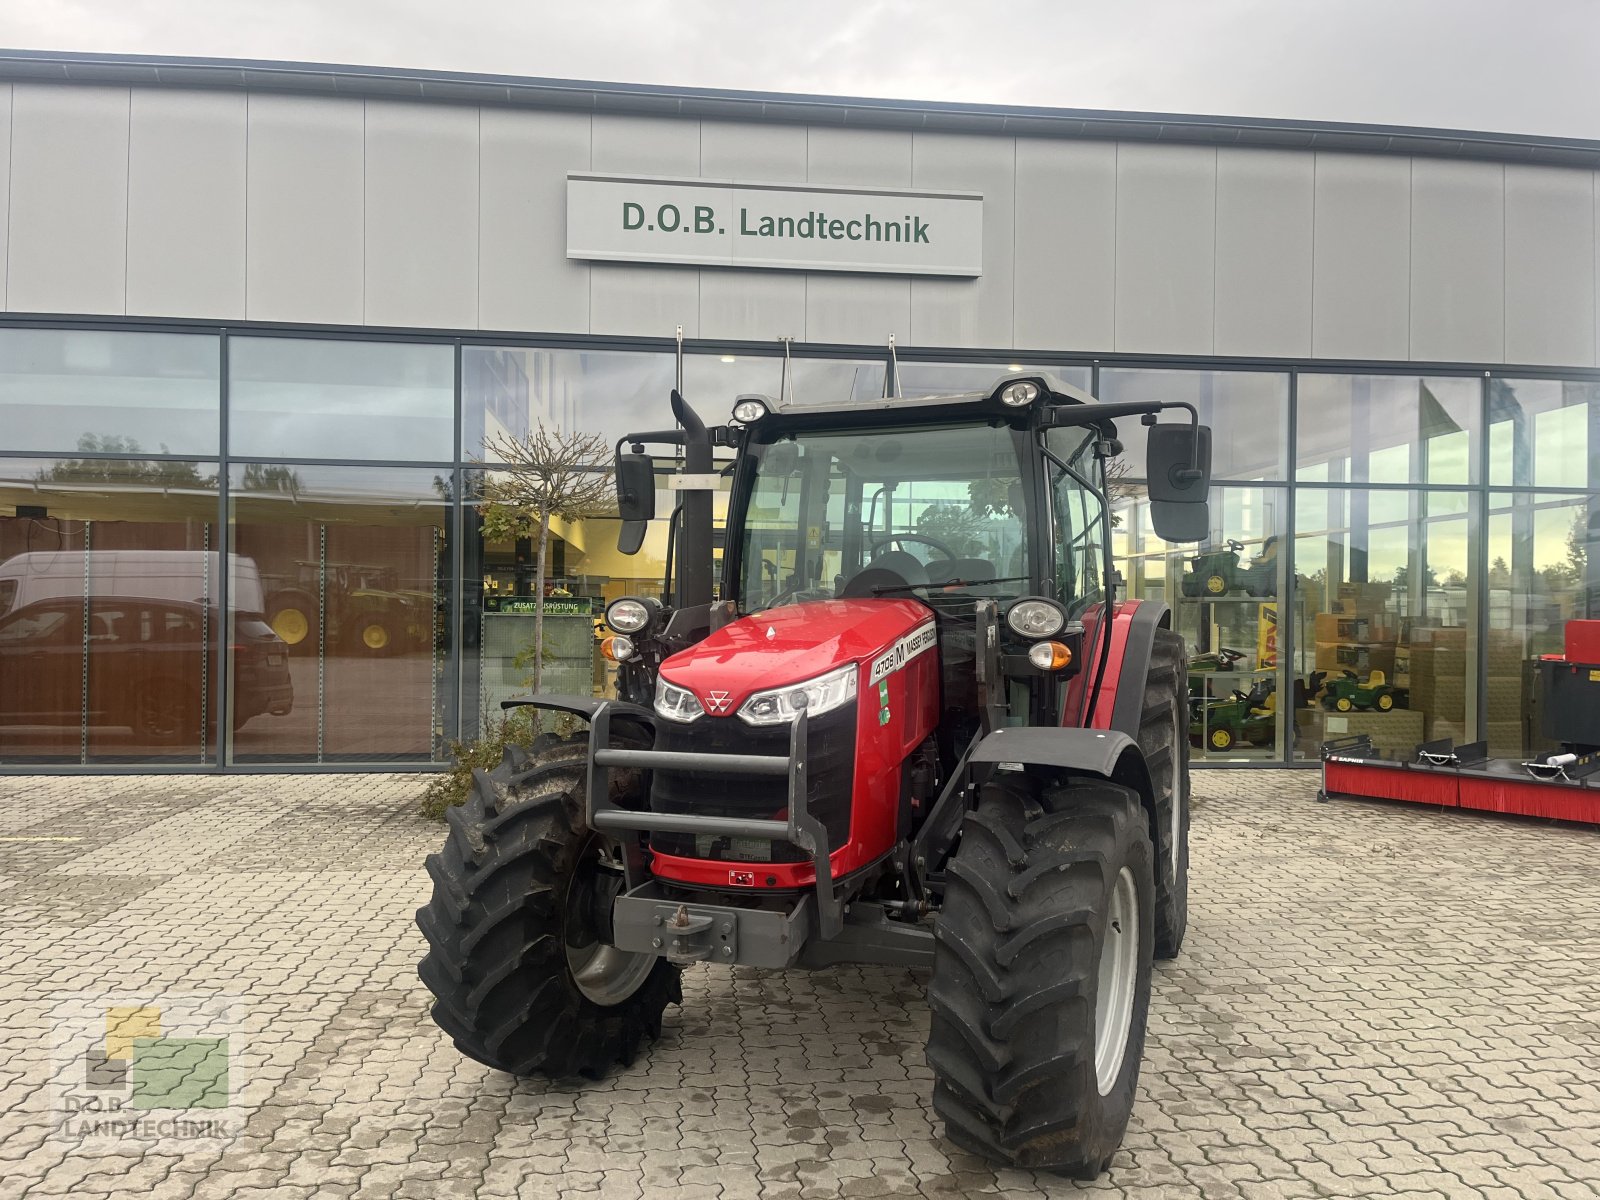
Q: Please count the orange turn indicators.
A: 2